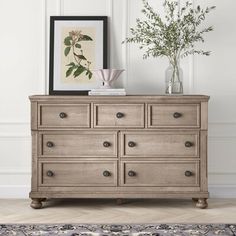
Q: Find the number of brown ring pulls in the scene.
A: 11